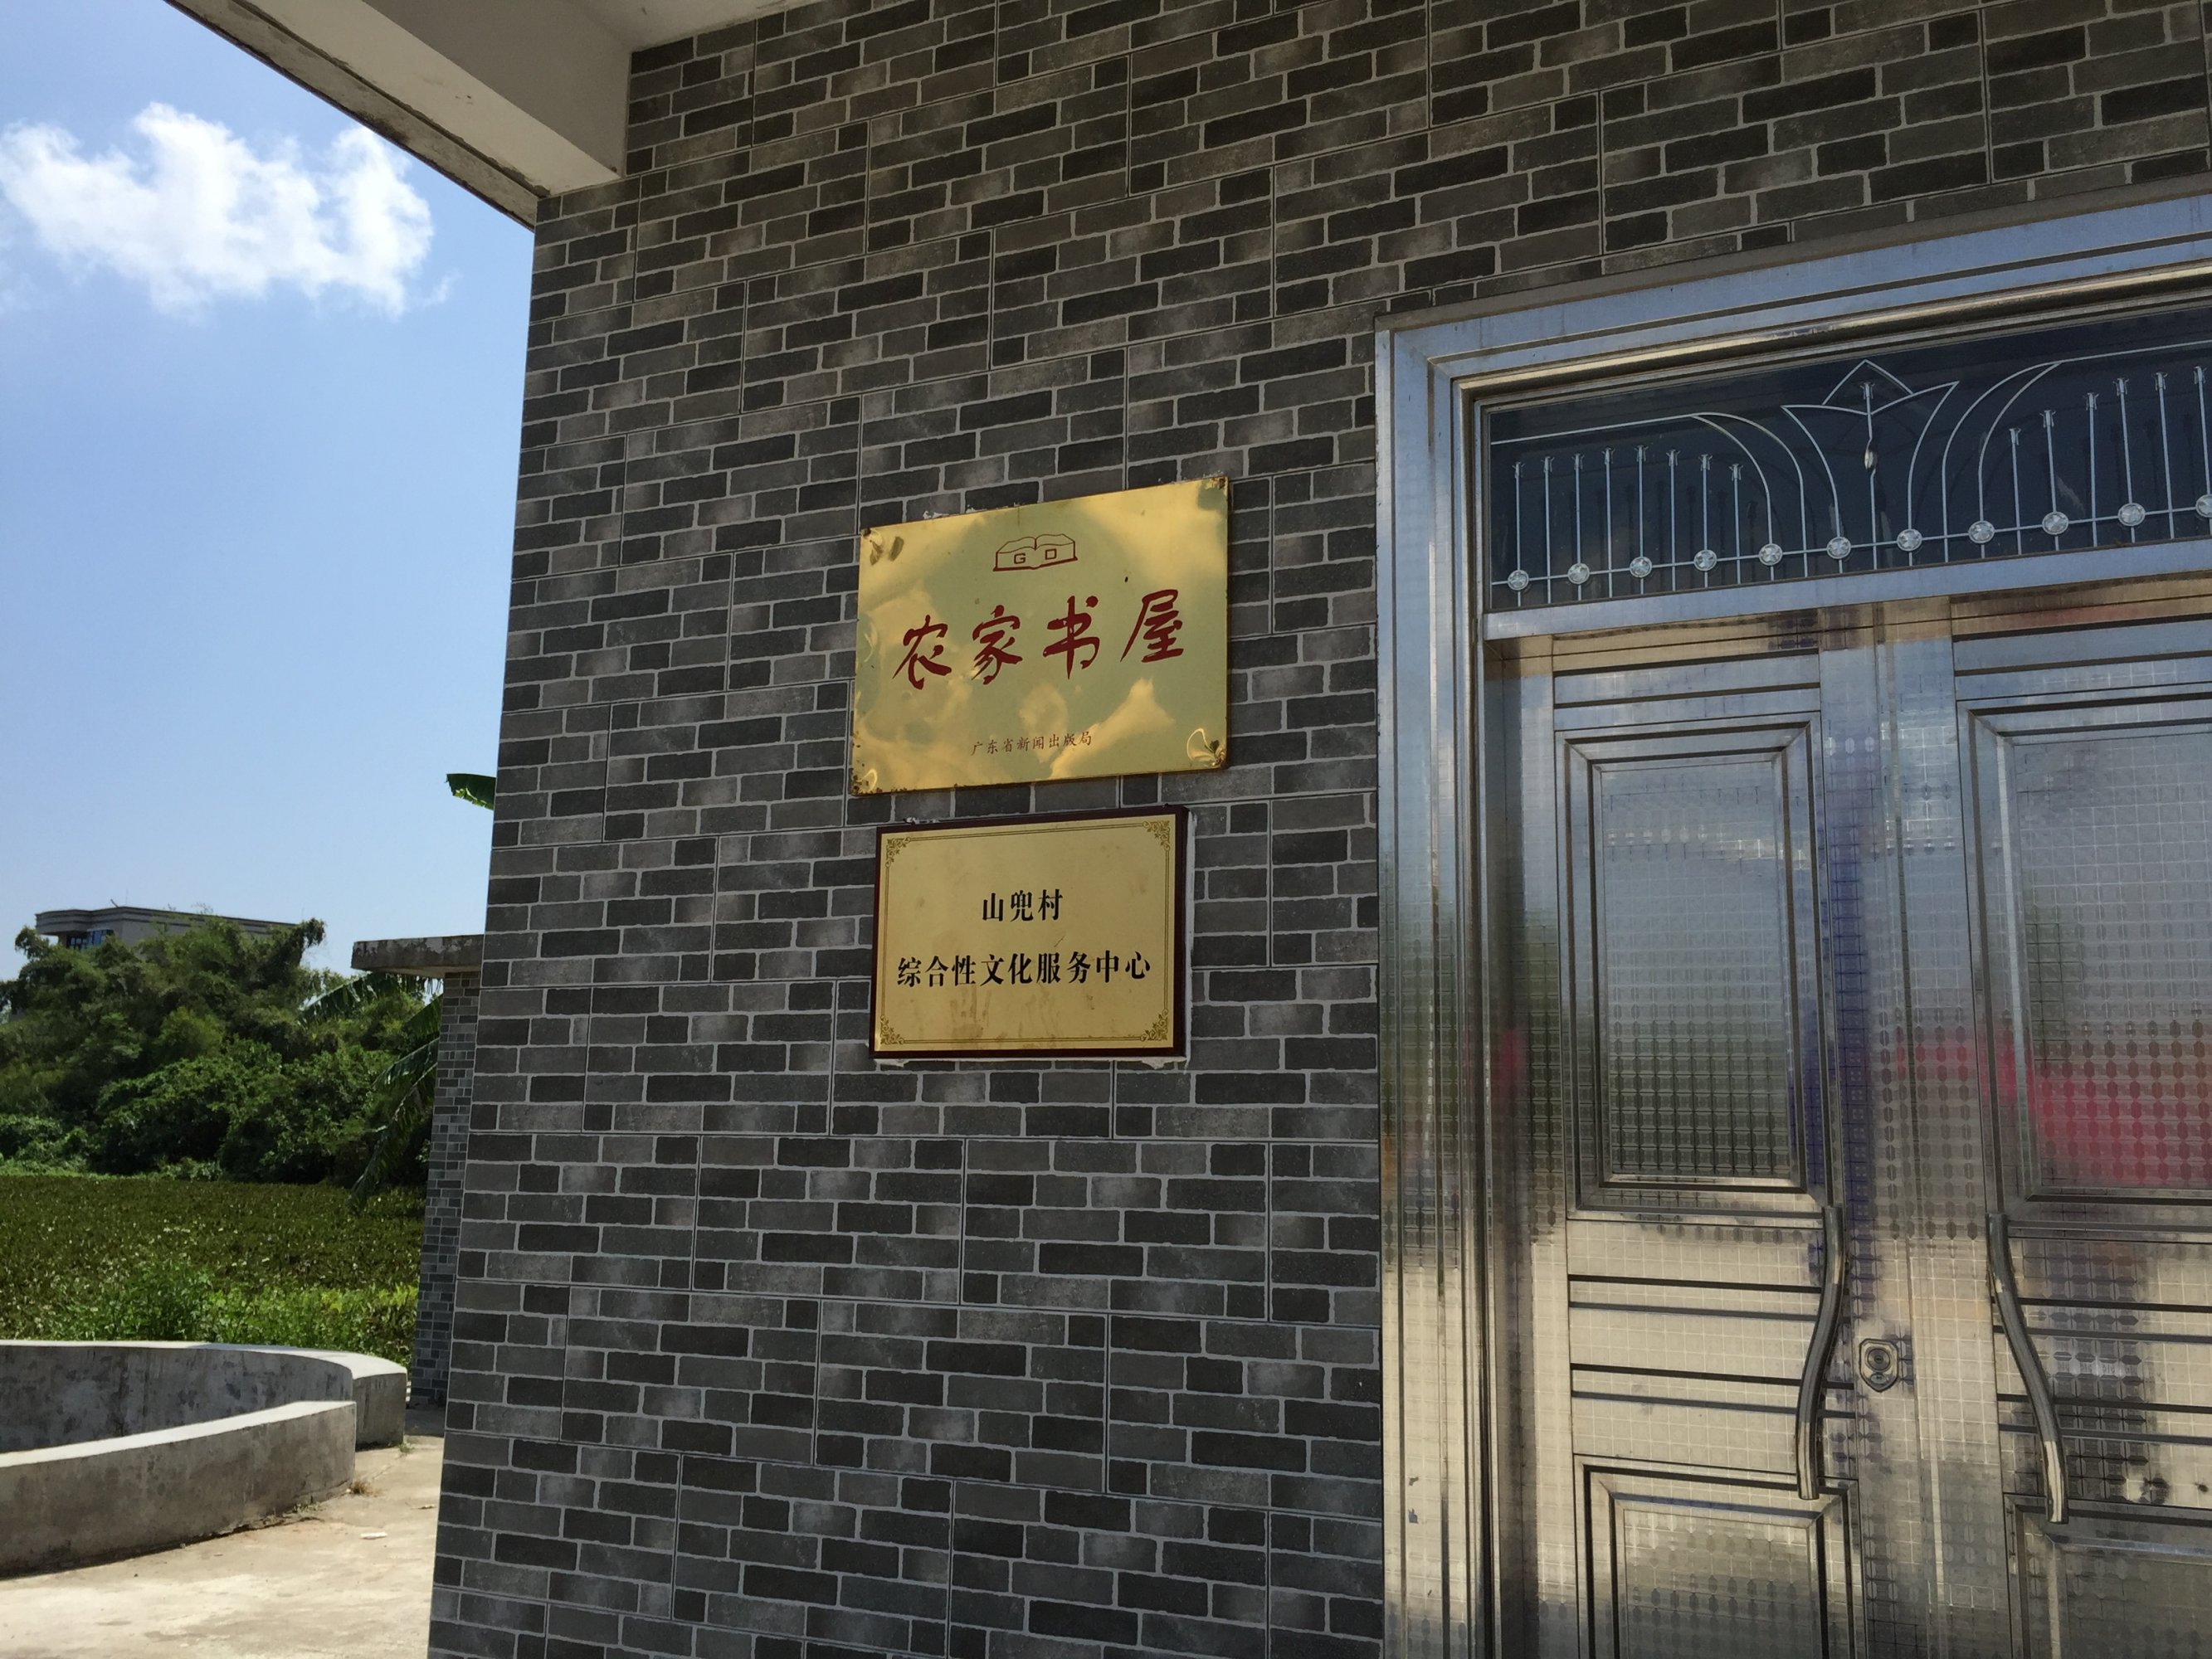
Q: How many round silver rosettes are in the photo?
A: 11